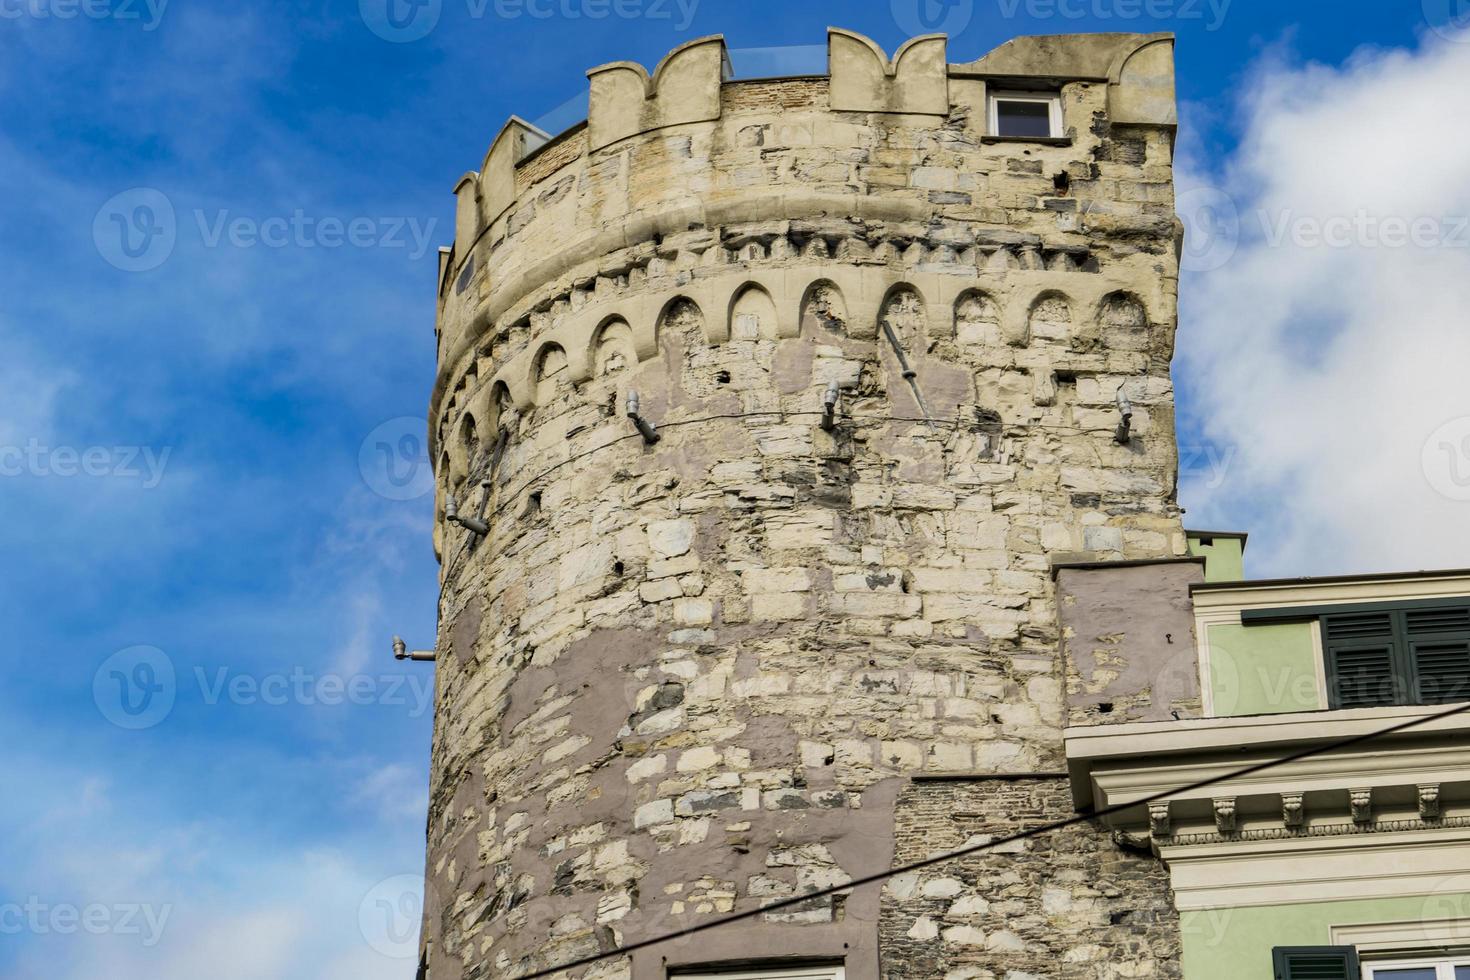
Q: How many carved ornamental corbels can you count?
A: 5